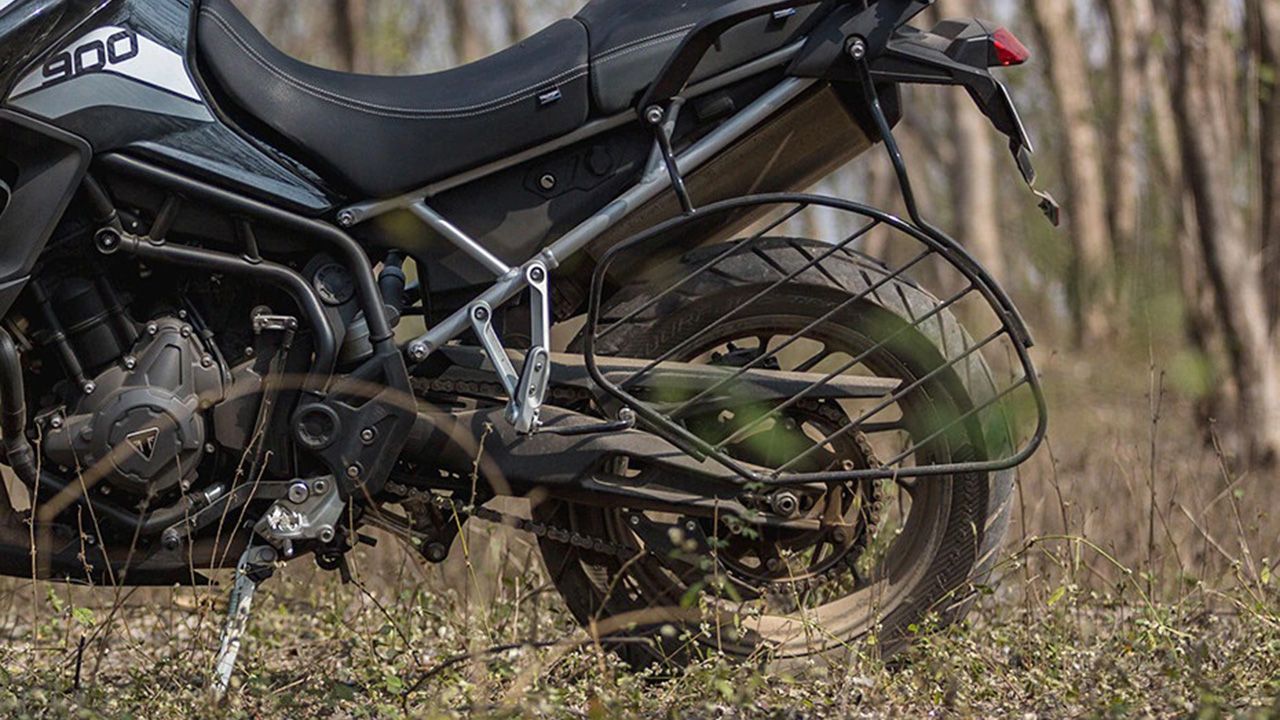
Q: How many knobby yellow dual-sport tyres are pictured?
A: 0